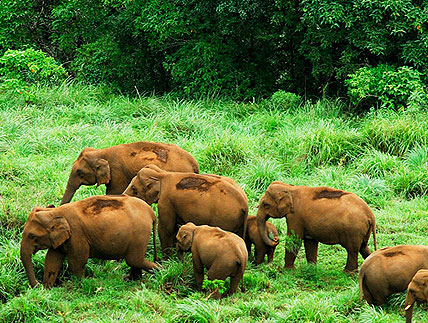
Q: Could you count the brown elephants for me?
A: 8